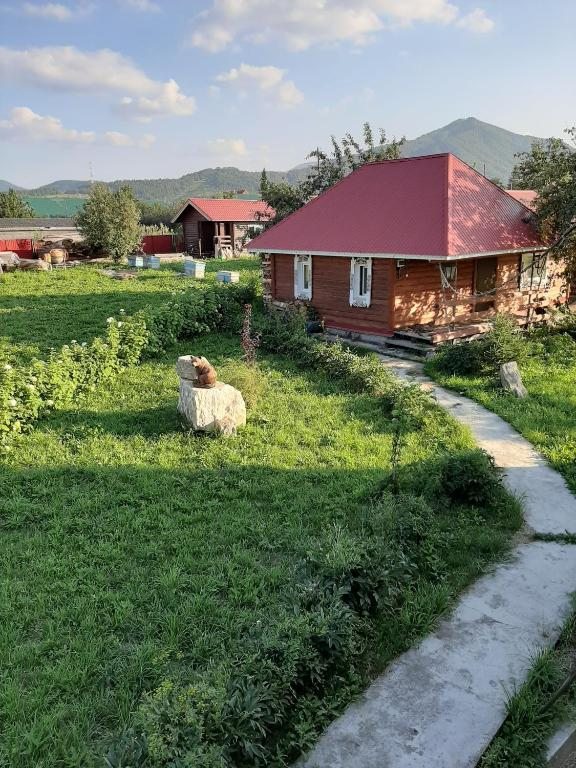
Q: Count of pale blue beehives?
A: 4